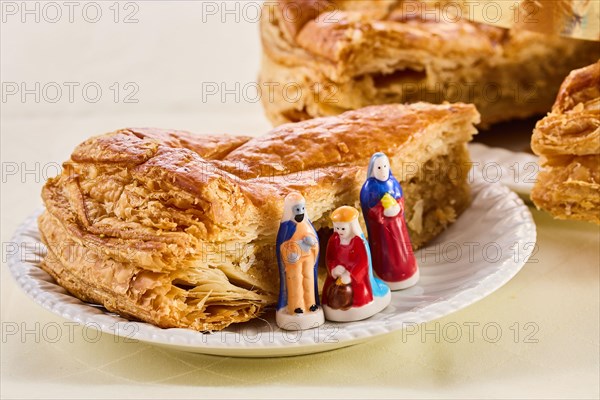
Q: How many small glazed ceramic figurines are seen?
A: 3